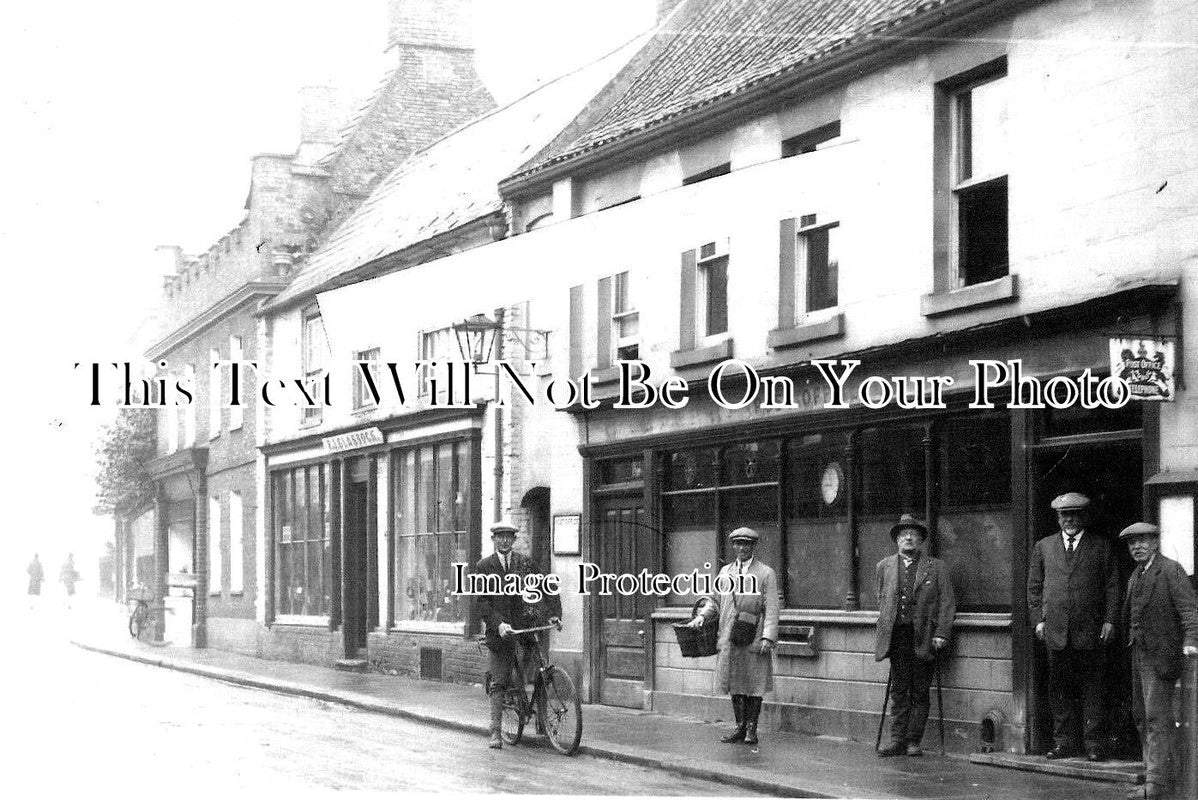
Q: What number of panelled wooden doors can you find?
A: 1